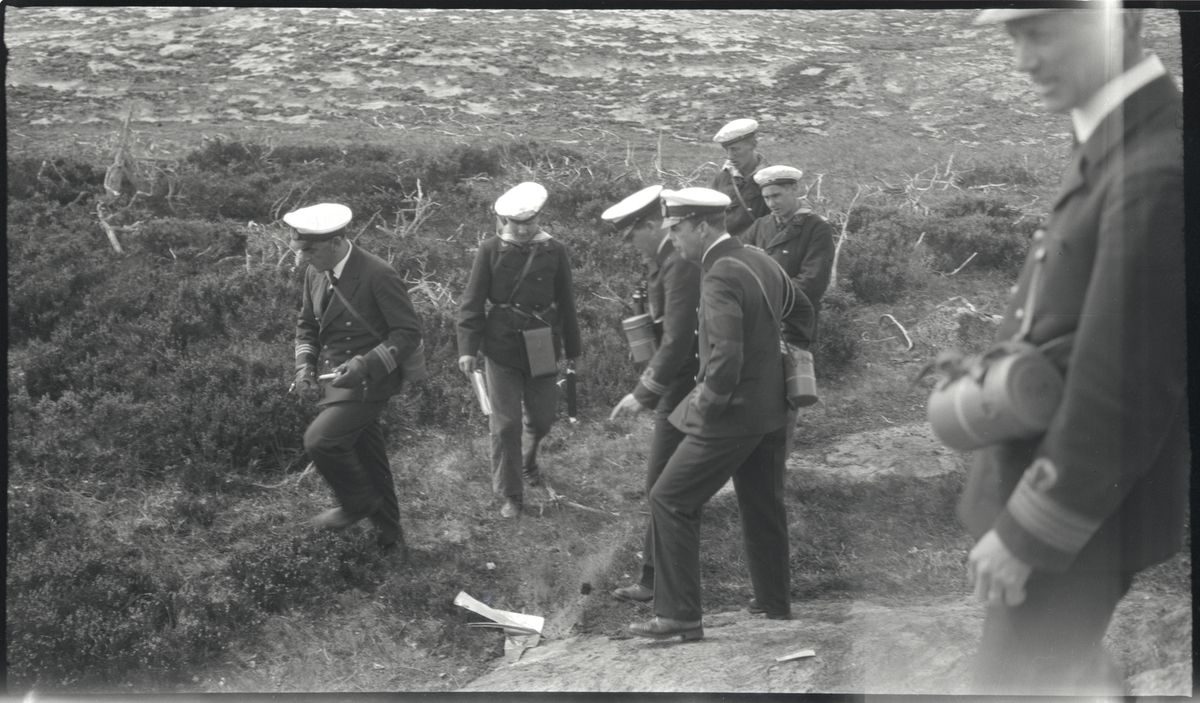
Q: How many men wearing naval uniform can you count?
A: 7